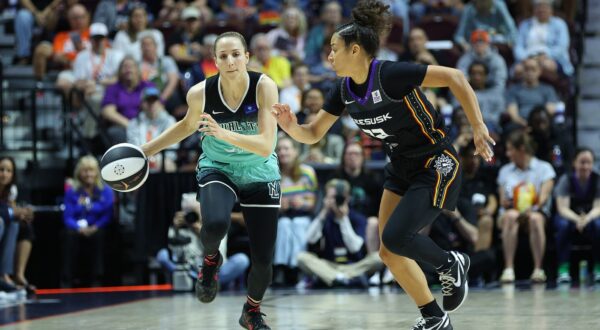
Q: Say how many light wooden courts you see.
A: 1